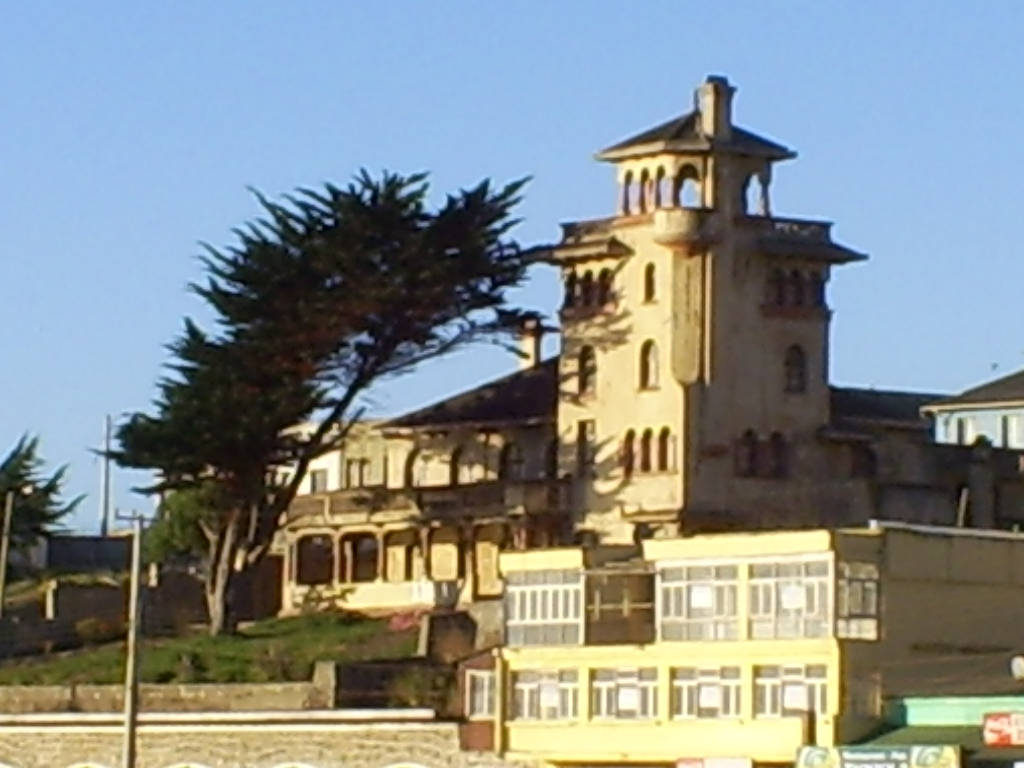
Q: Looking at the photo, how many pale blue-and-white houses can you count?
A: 1